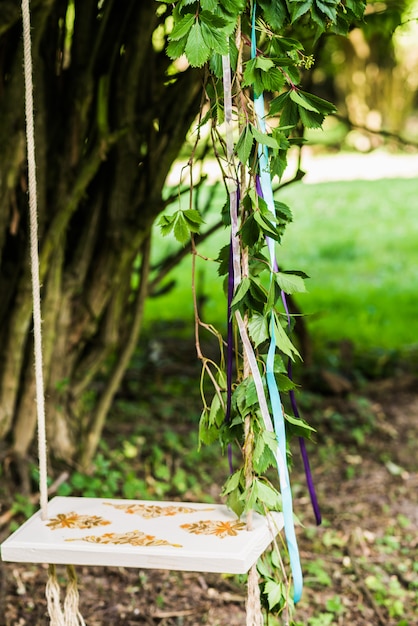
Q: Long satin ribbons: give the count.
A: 4